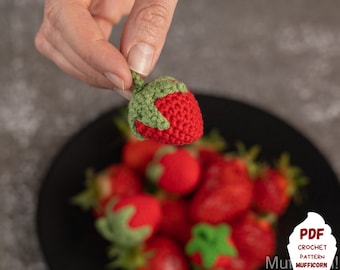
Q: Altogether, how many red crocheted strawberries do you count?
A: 4